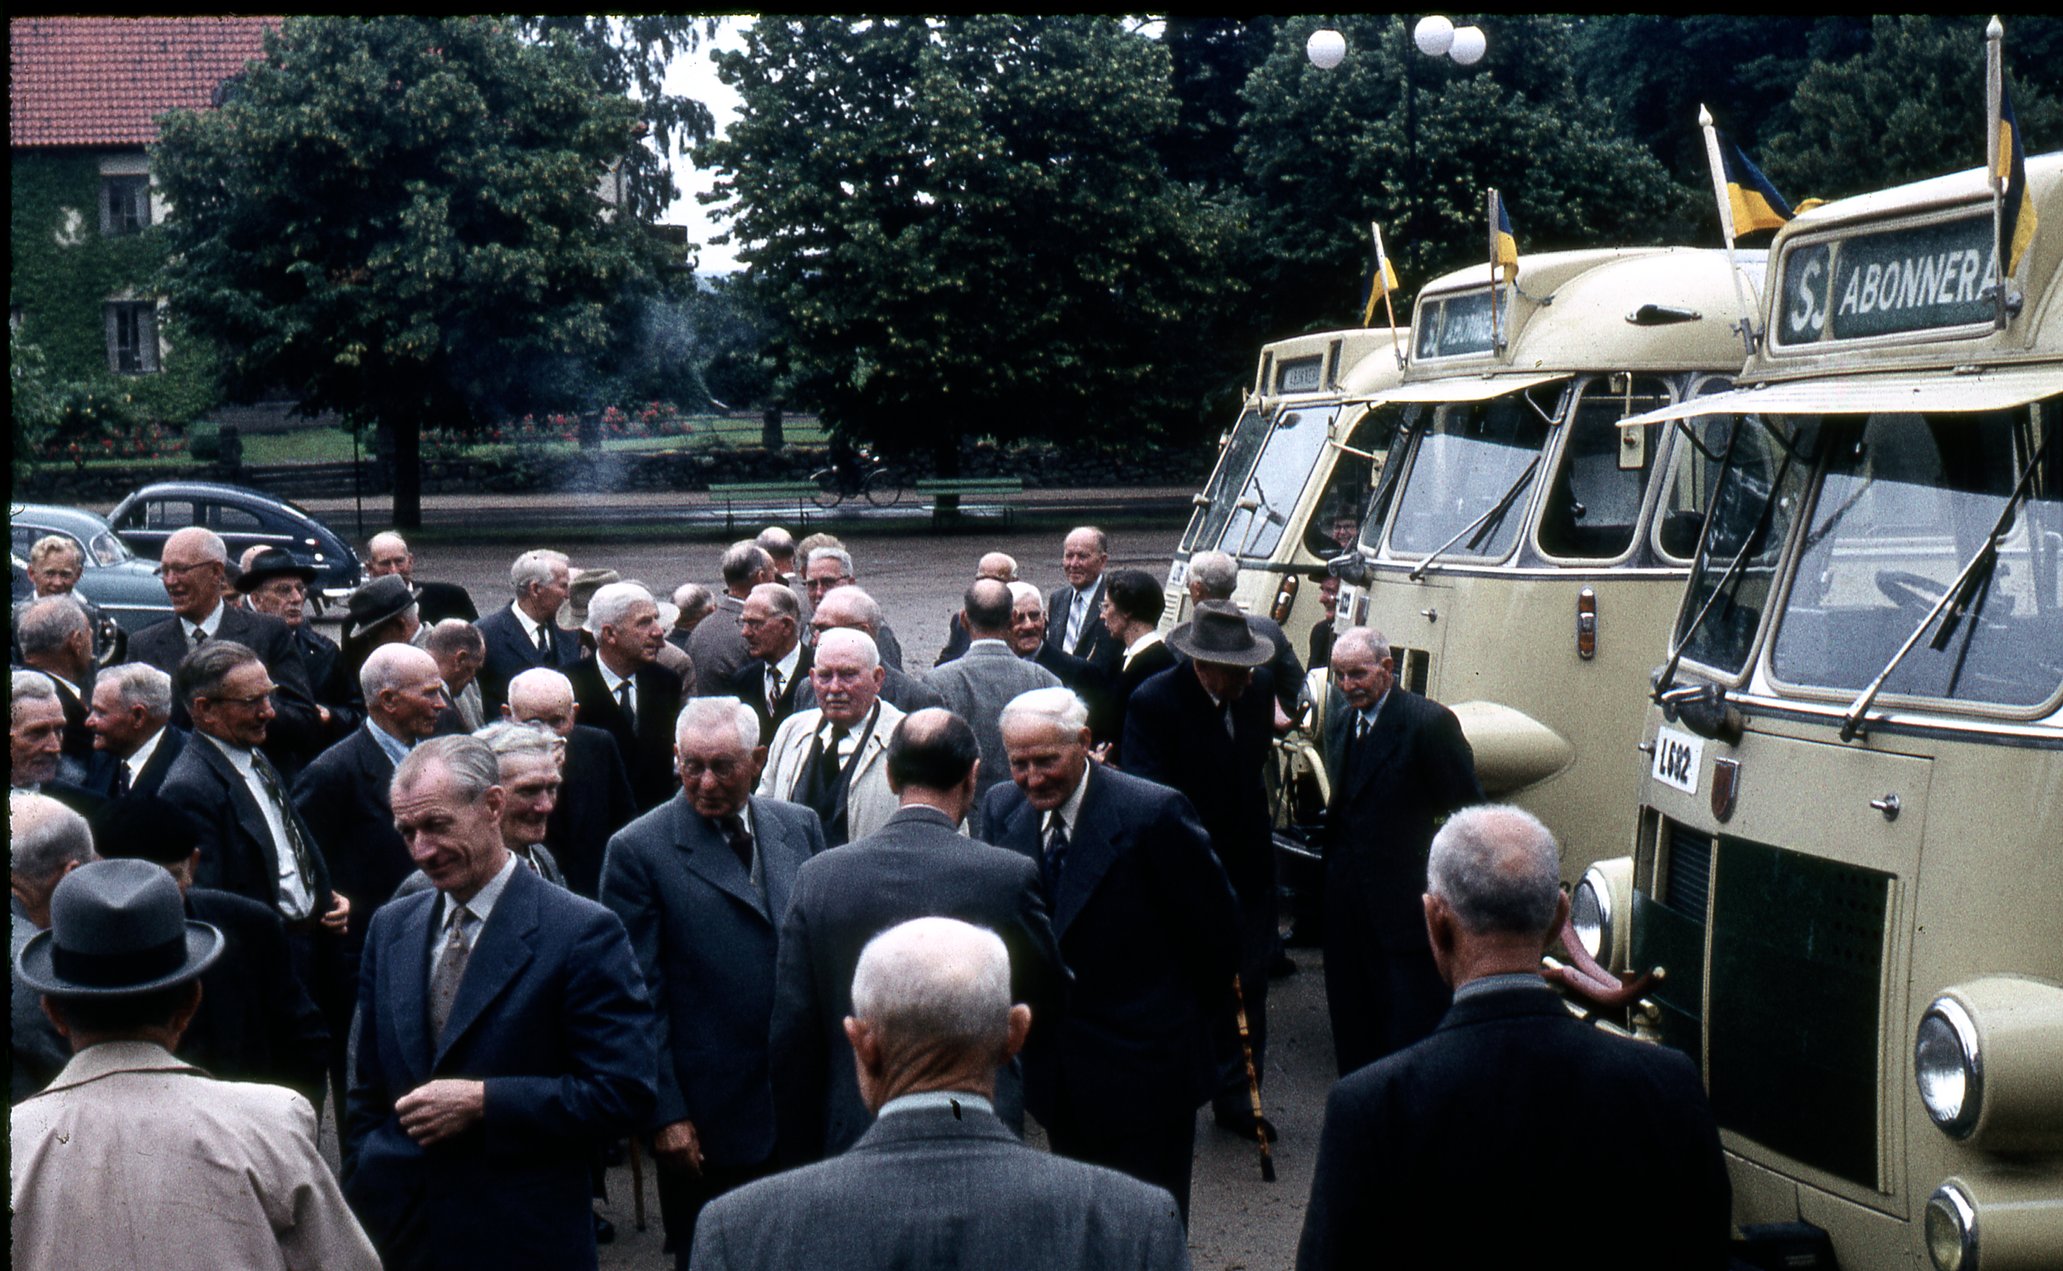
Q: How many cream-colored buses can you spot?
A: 3